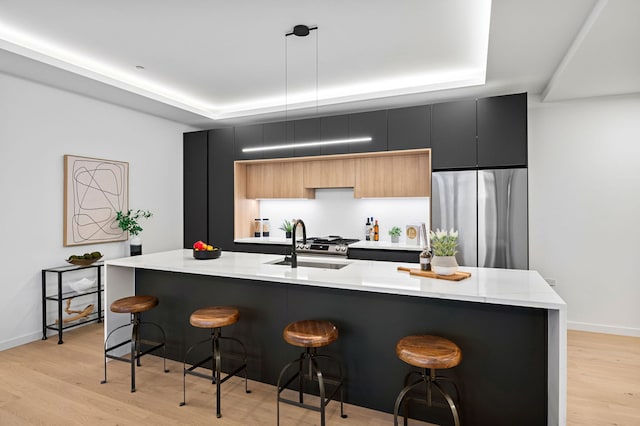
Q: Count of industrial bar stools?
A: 4